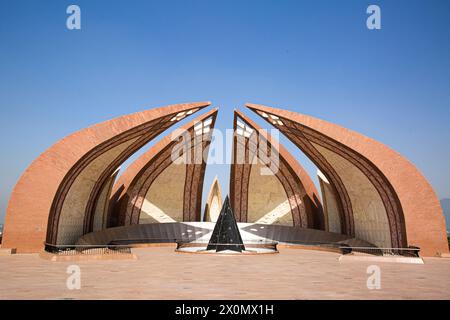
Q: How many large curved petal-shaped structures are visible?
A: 4